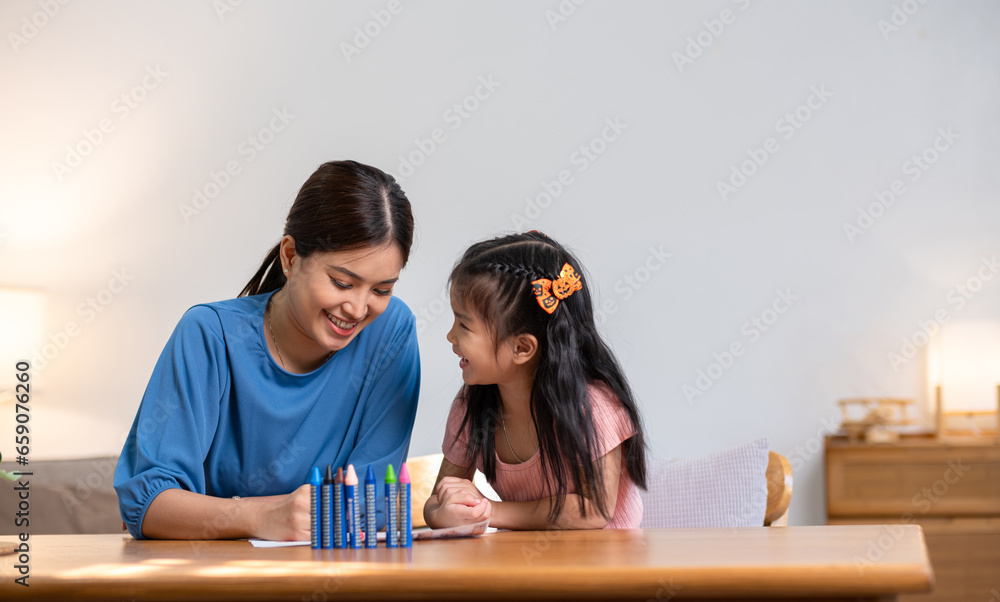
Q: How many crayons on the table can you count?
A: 7